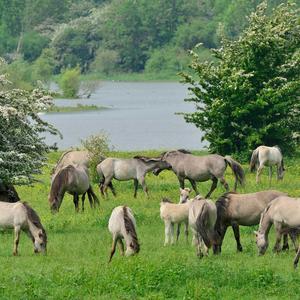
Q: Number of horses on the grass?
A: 11